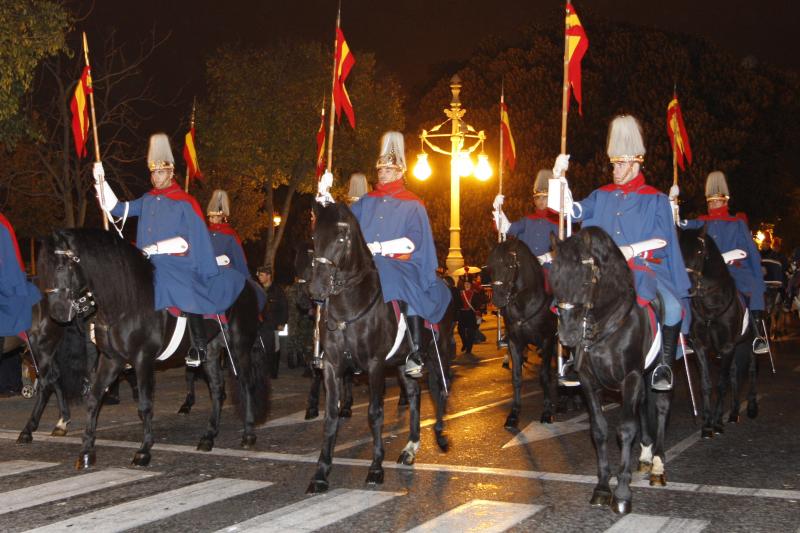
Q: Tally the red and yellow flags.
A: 7